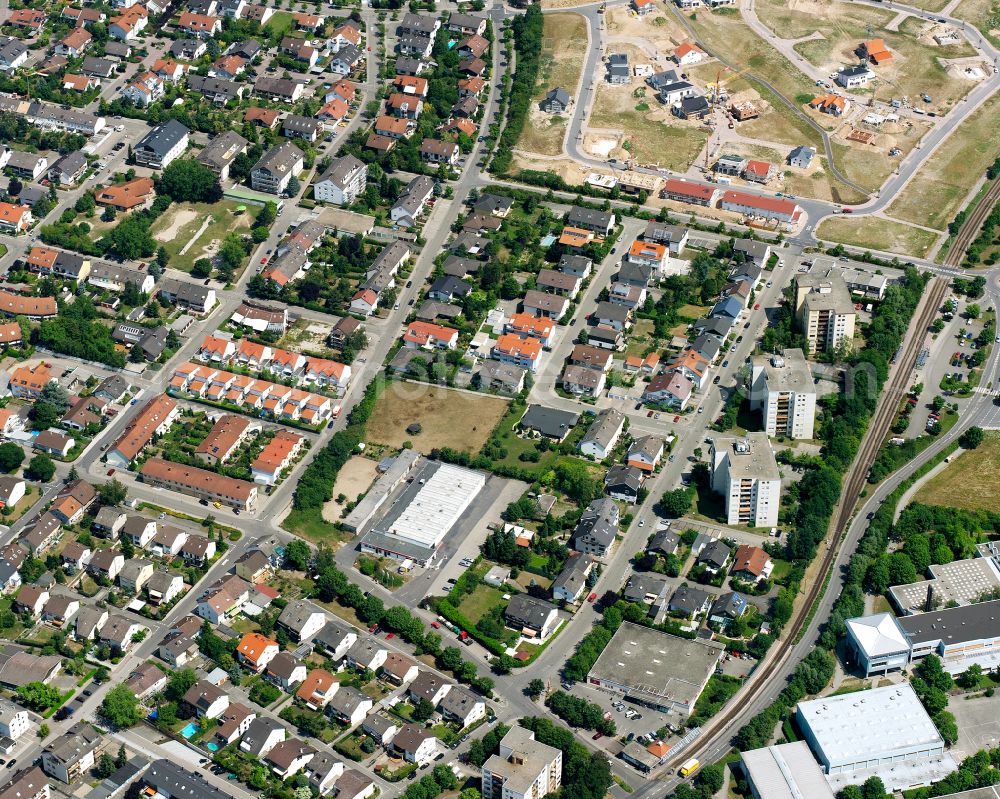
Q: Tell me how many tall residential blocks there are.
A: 4